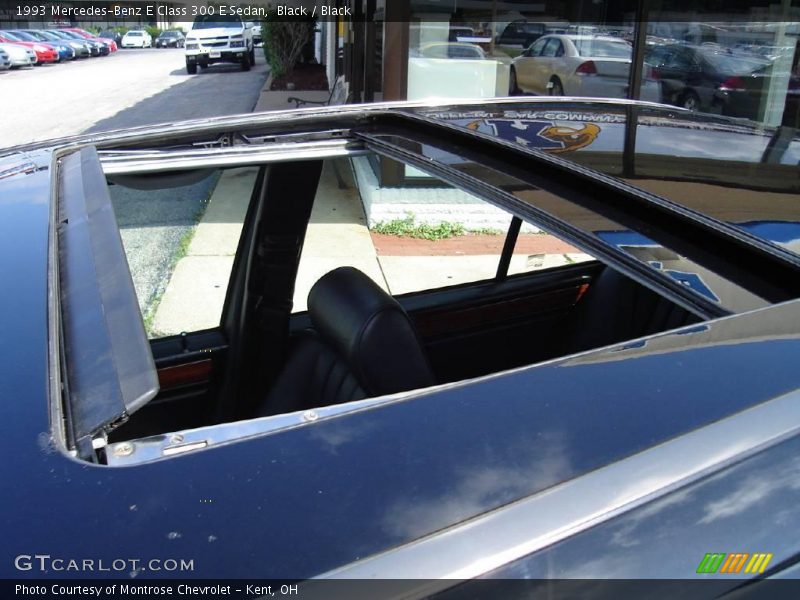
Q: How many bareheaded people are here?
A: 0